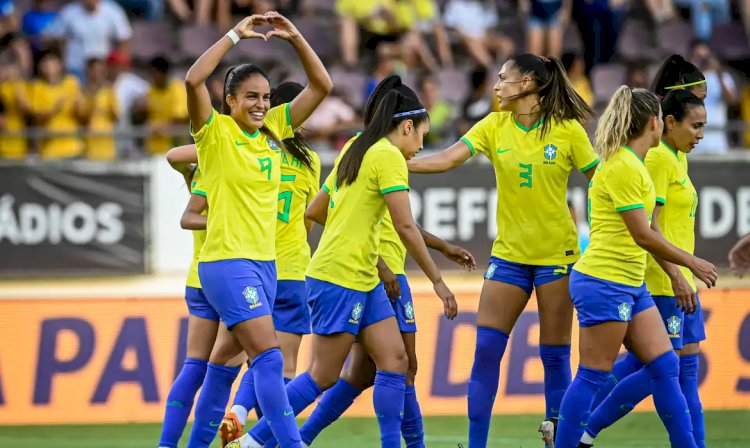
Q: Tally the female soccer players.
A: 9